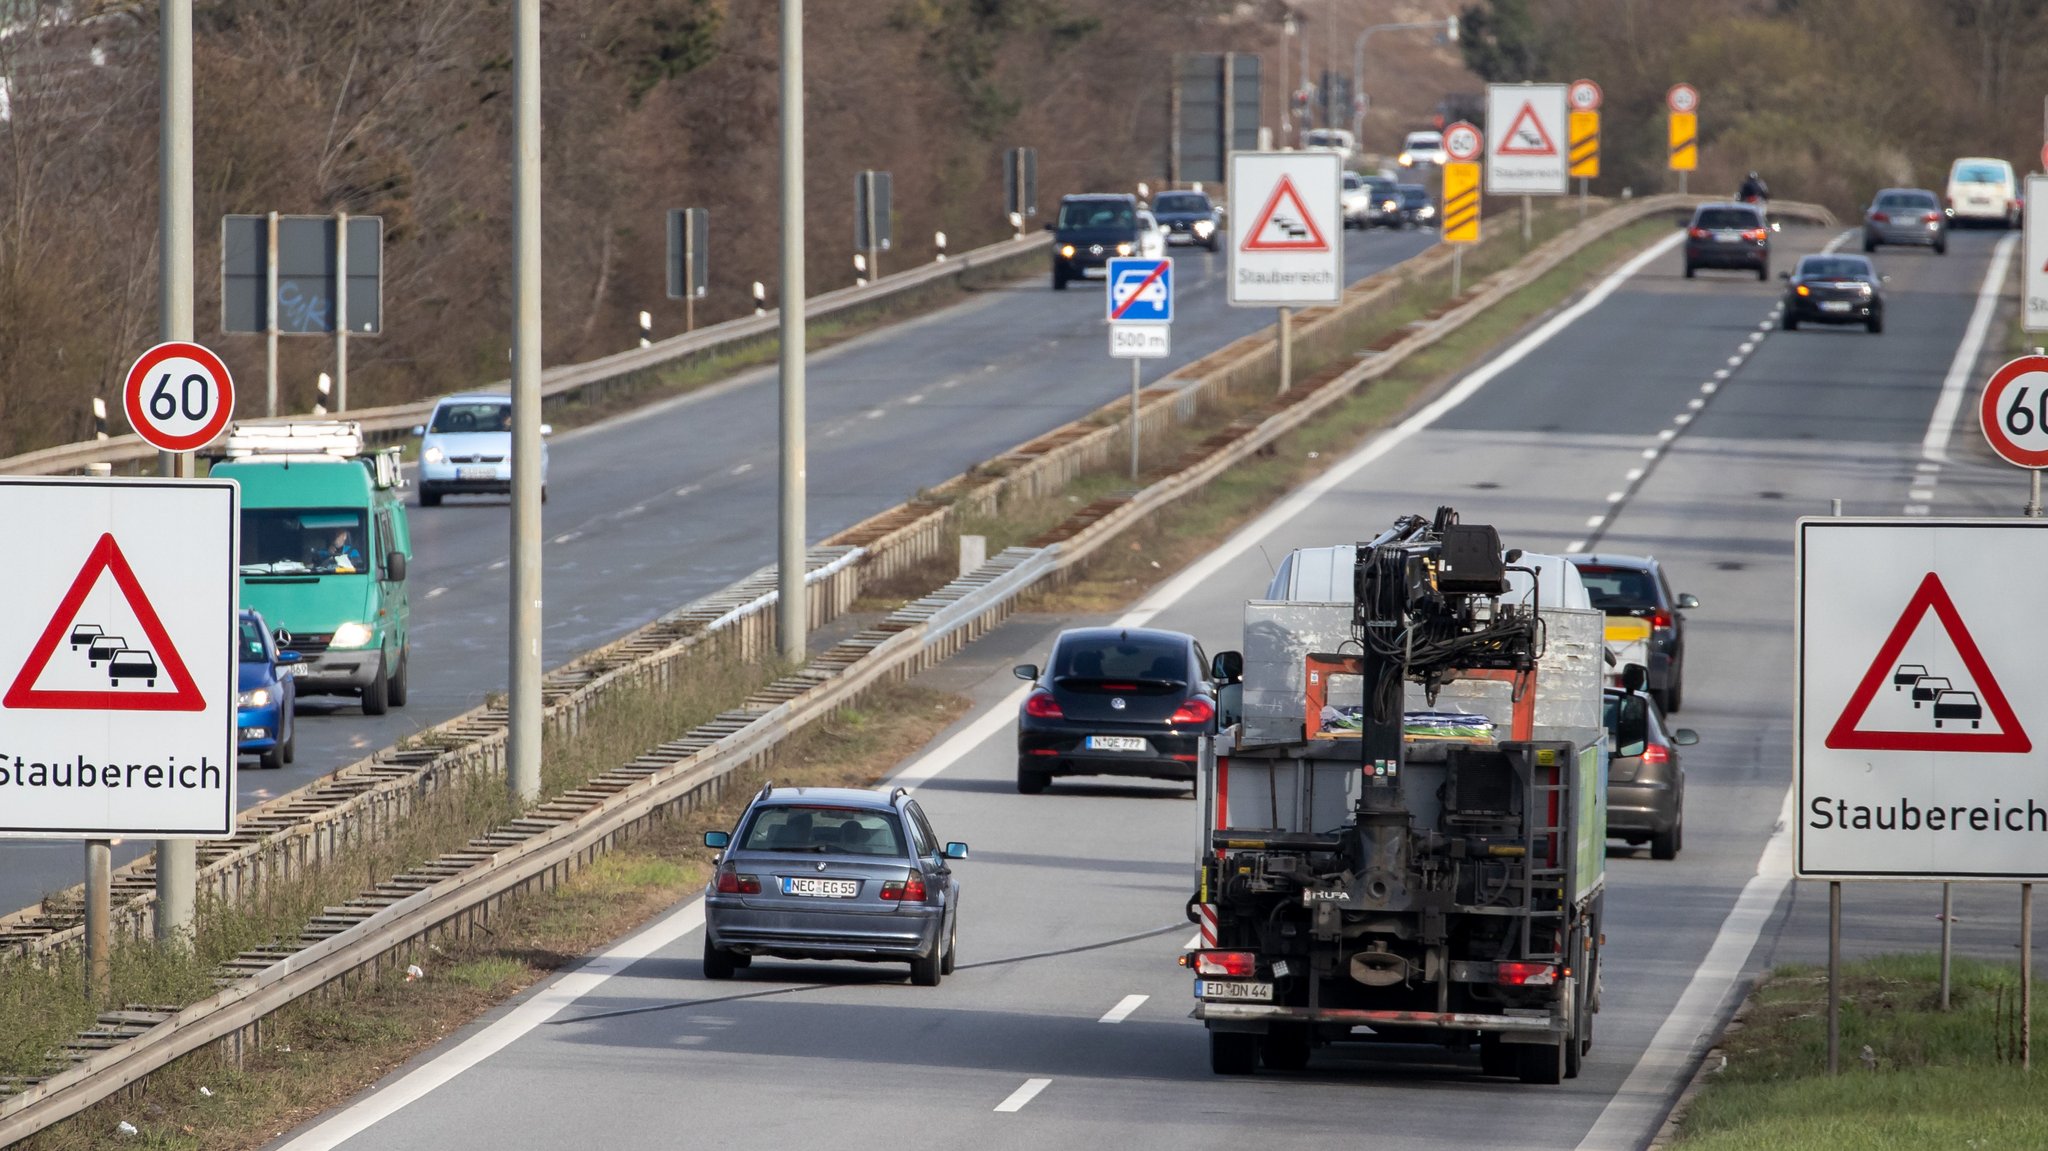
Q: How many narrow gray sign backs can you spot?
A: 3